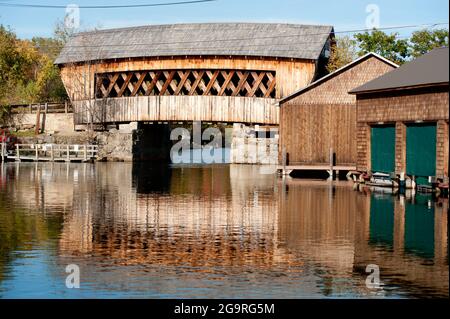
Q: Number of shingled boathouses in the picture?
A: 2